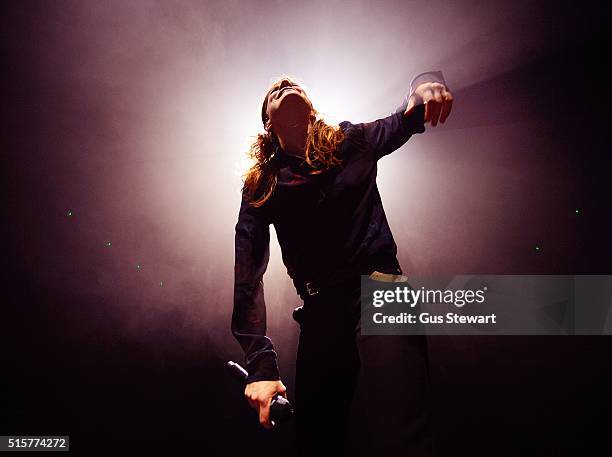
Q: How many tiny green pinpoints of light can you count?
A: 6